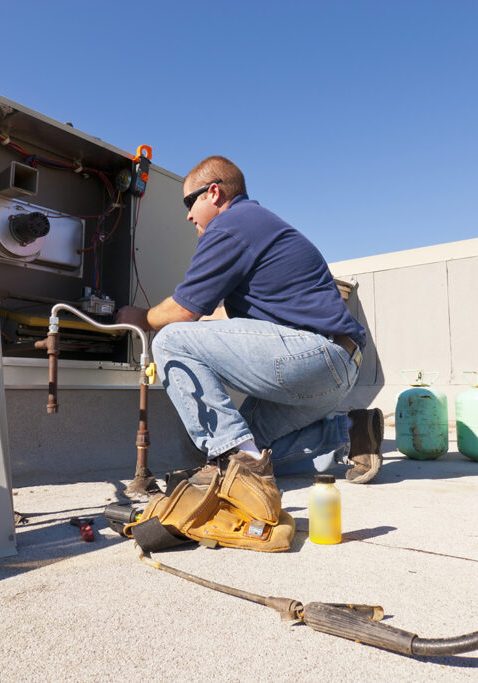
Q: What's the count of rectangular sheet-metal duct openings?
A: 1